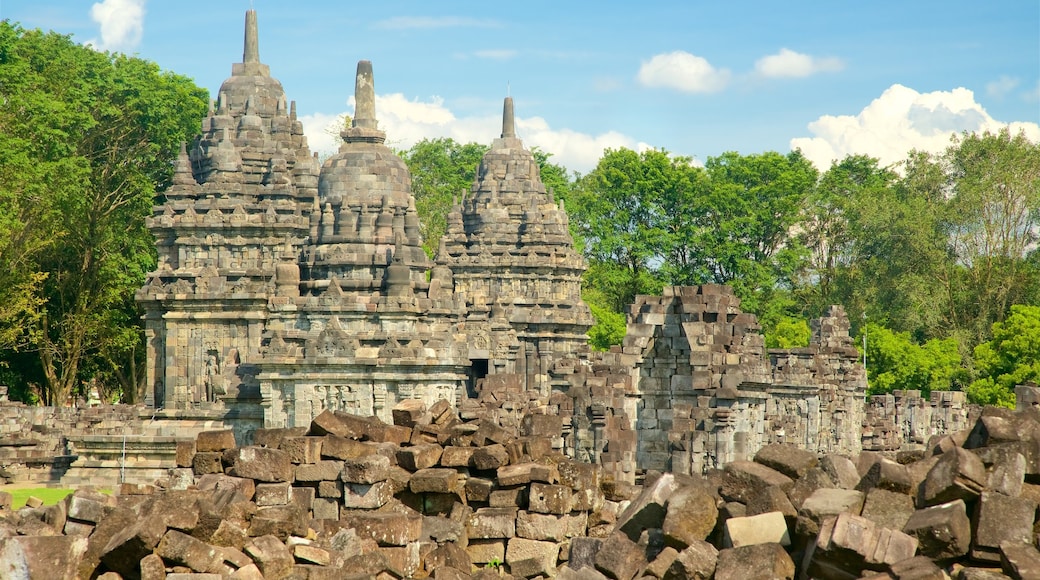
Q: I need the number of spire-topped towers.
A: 3